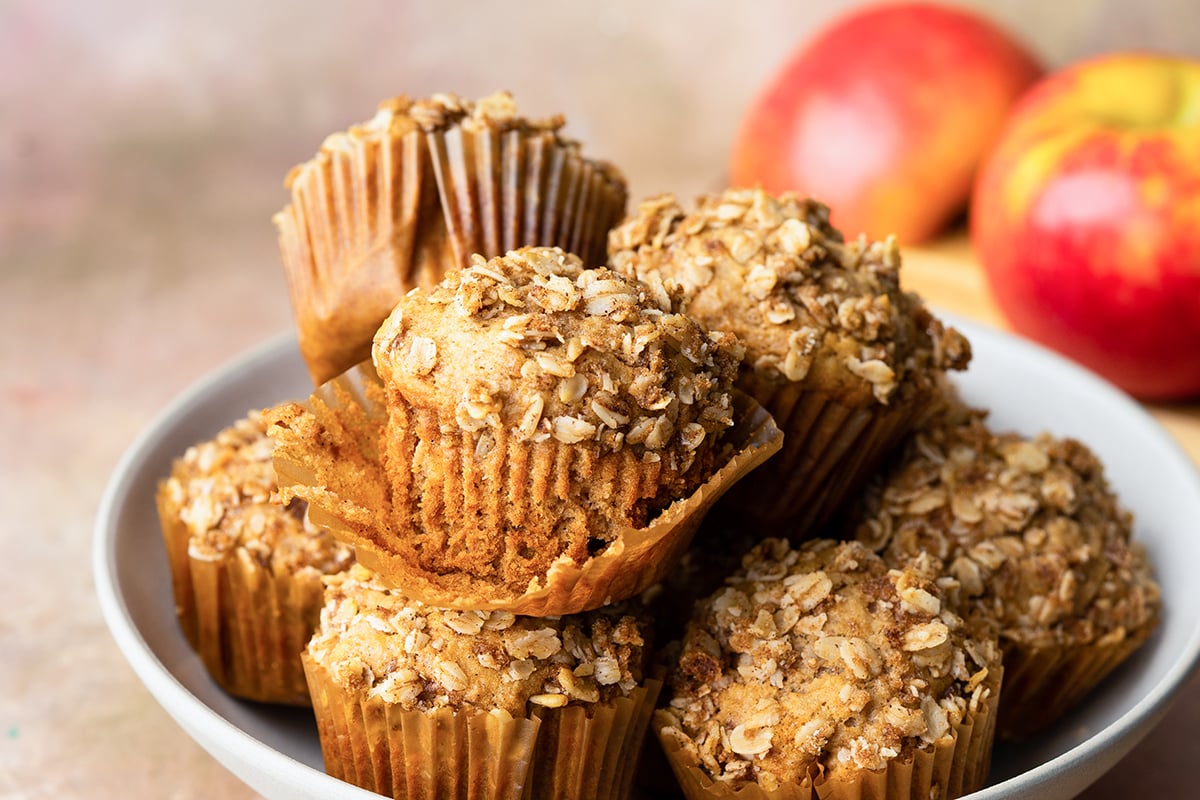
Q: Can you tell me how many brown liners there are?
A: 7